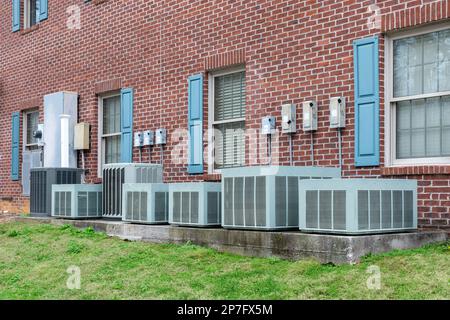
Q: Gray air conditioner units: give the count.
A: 7